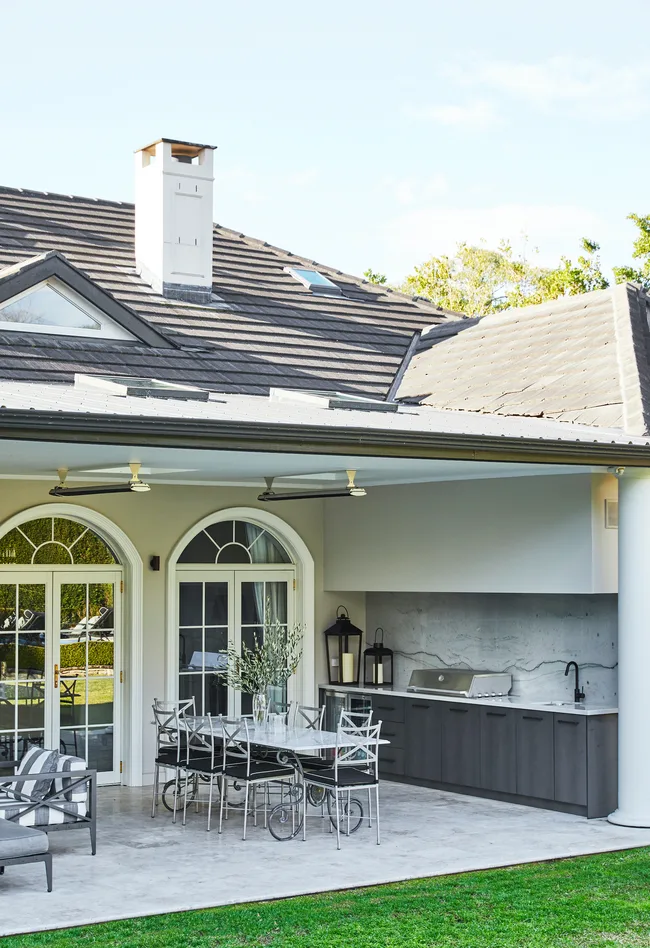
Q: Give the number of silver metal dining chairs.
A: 8